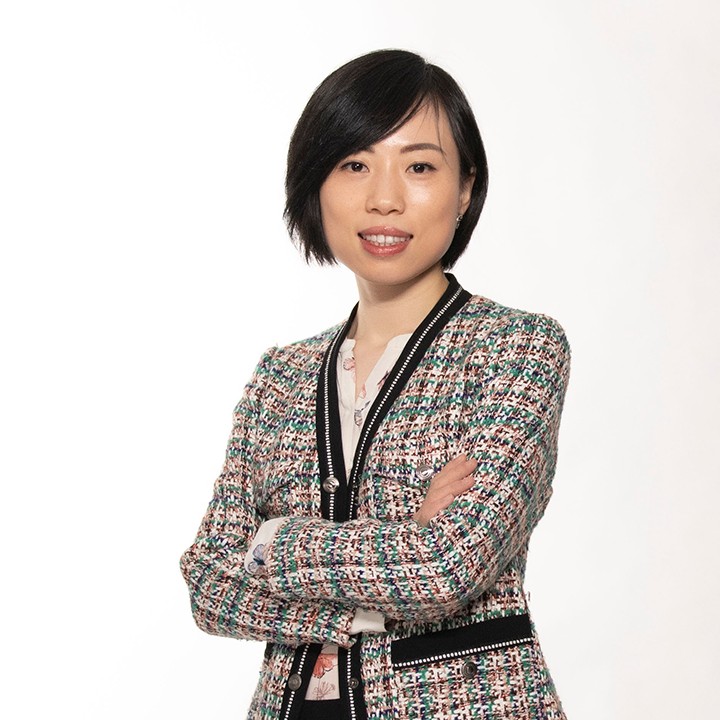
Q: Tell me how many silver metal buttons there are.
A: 5